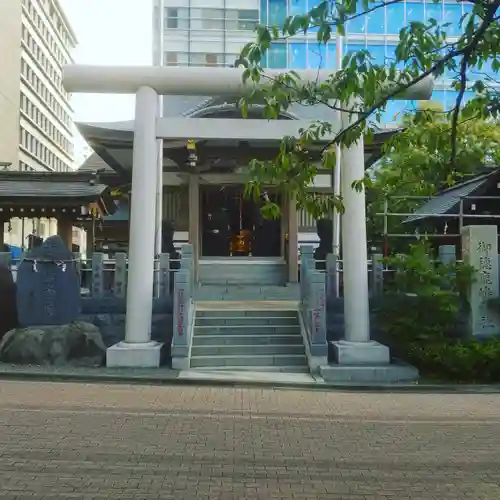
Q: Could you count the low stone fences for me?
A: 2